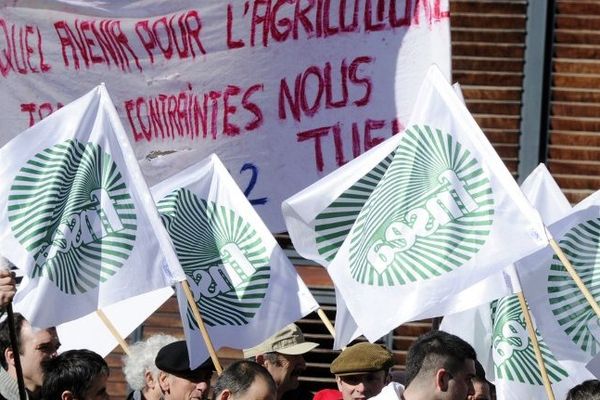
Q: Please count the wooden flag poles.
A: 5